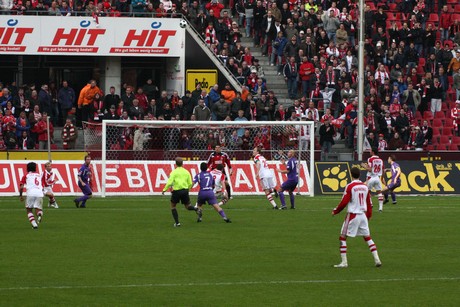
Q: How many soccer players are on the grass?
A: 11